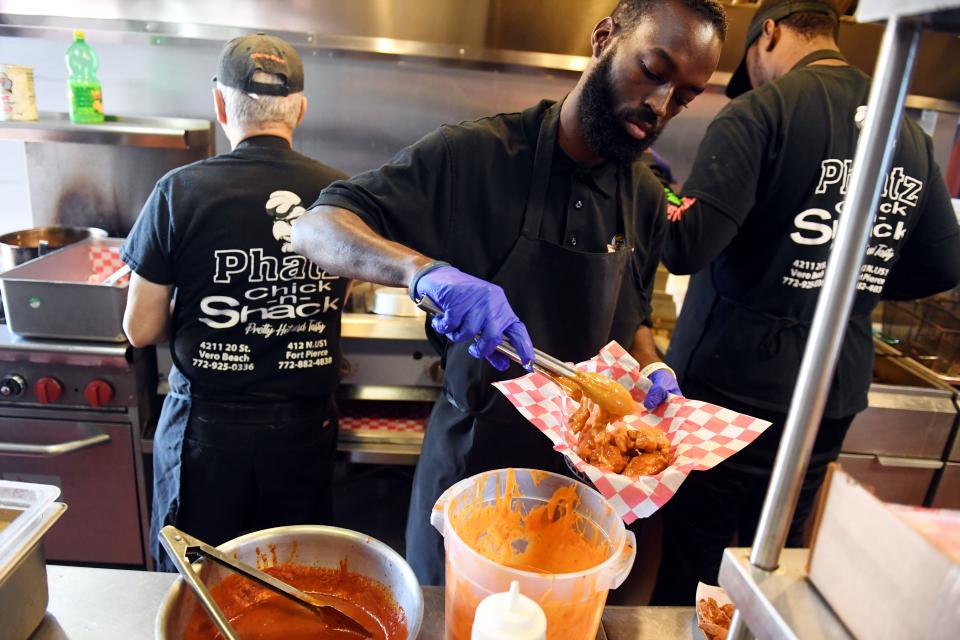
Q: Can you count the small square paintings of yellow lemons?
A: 0